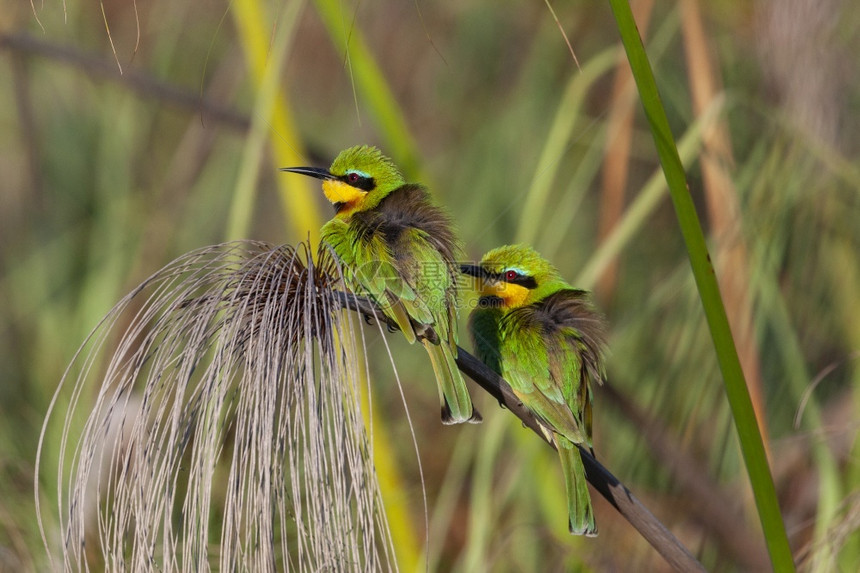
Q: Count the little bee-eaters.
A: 2